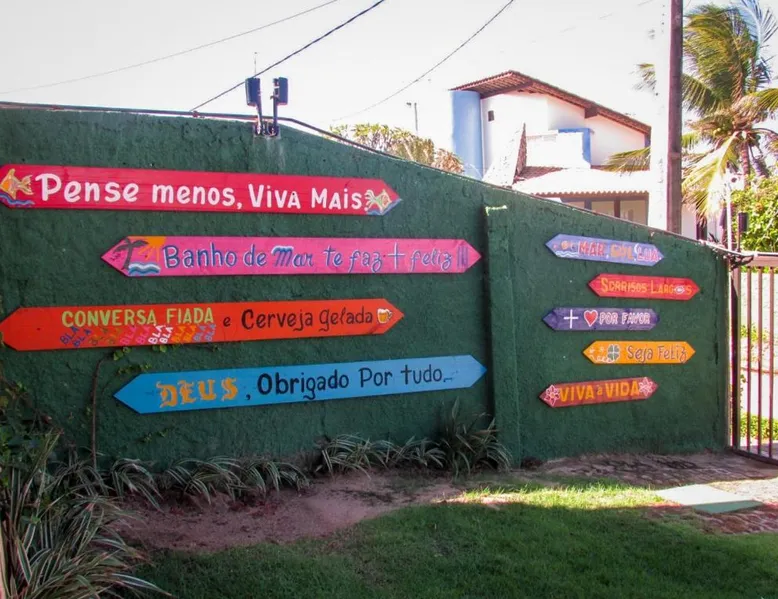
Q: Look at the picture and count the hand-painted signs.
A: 9